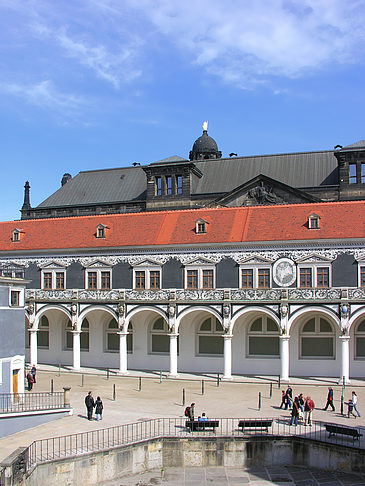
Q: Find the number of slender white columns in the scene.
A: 7